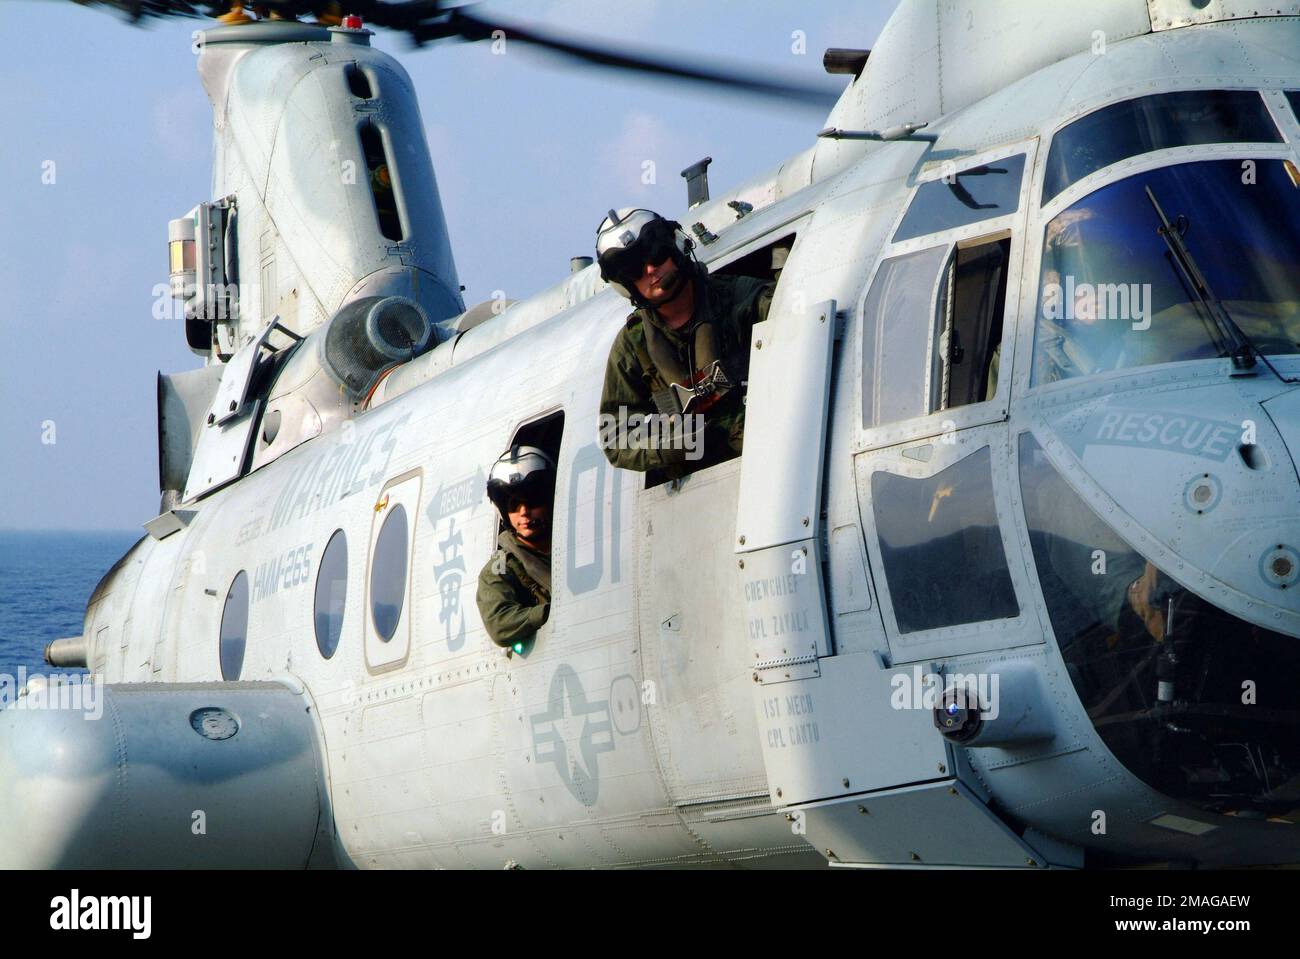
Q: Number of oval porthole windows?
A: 3